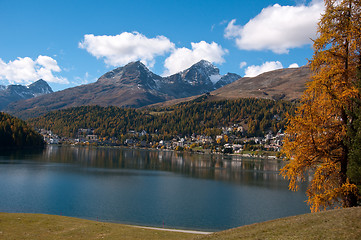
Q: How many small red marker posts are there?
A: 3